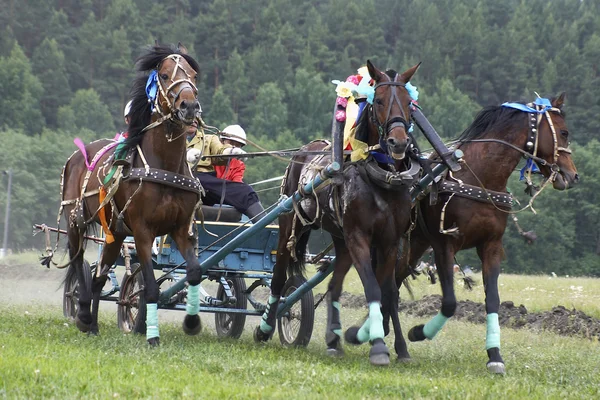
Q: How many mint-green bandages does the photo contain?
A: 8